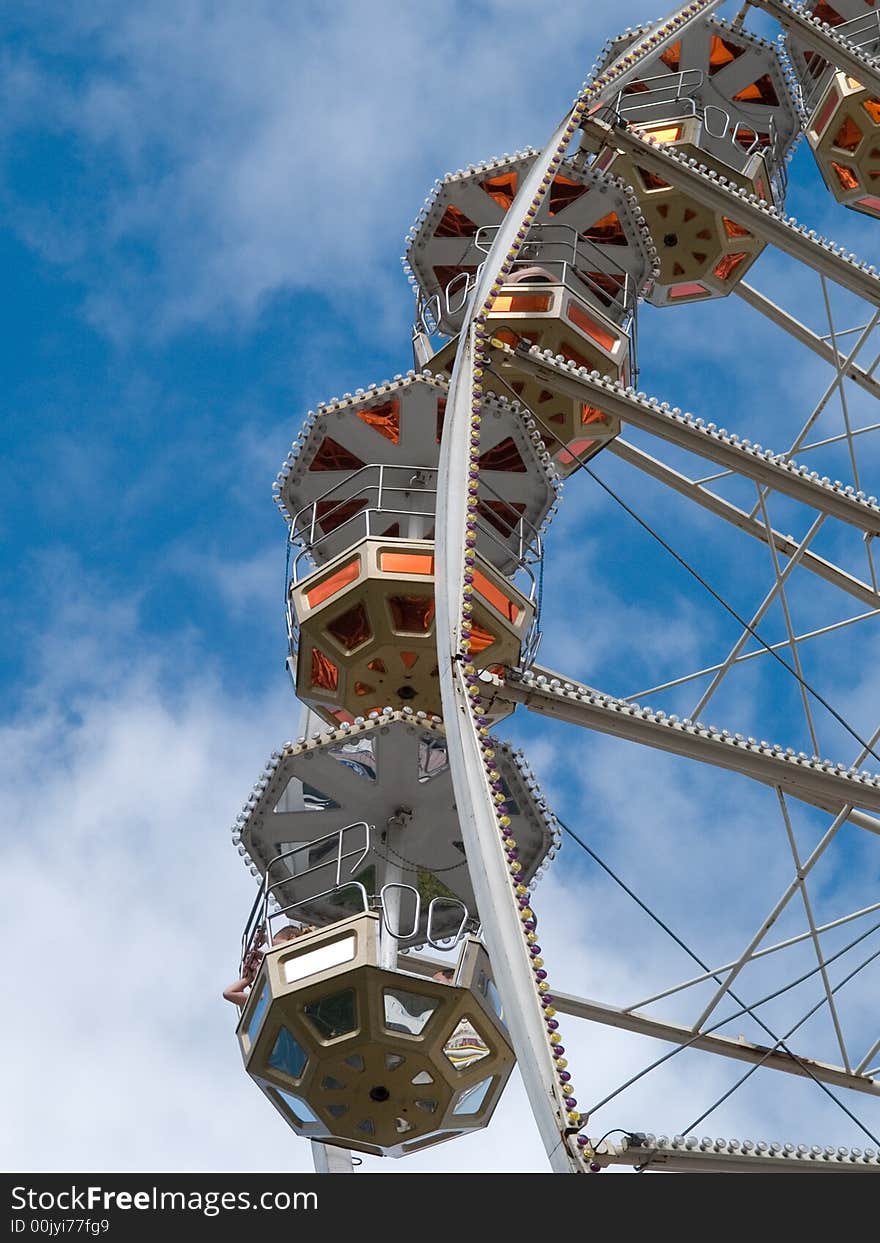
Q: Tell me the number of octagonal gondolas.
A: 5